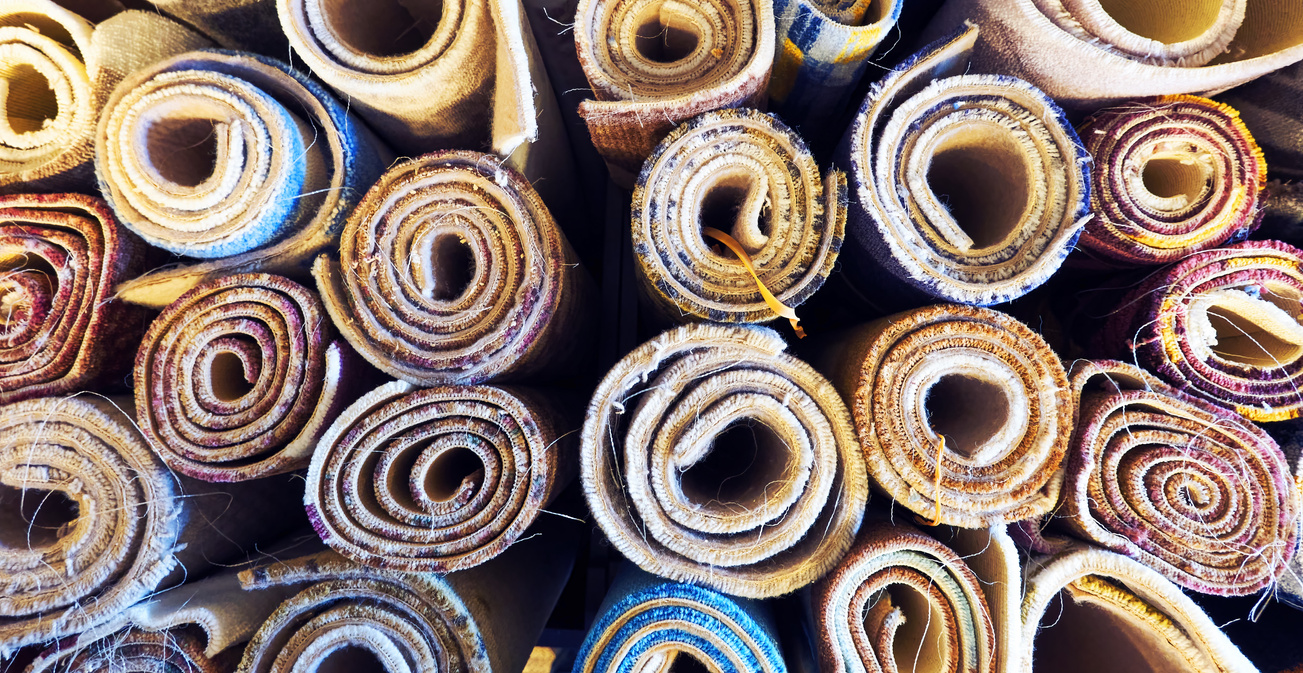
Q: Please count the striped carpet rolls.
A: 1